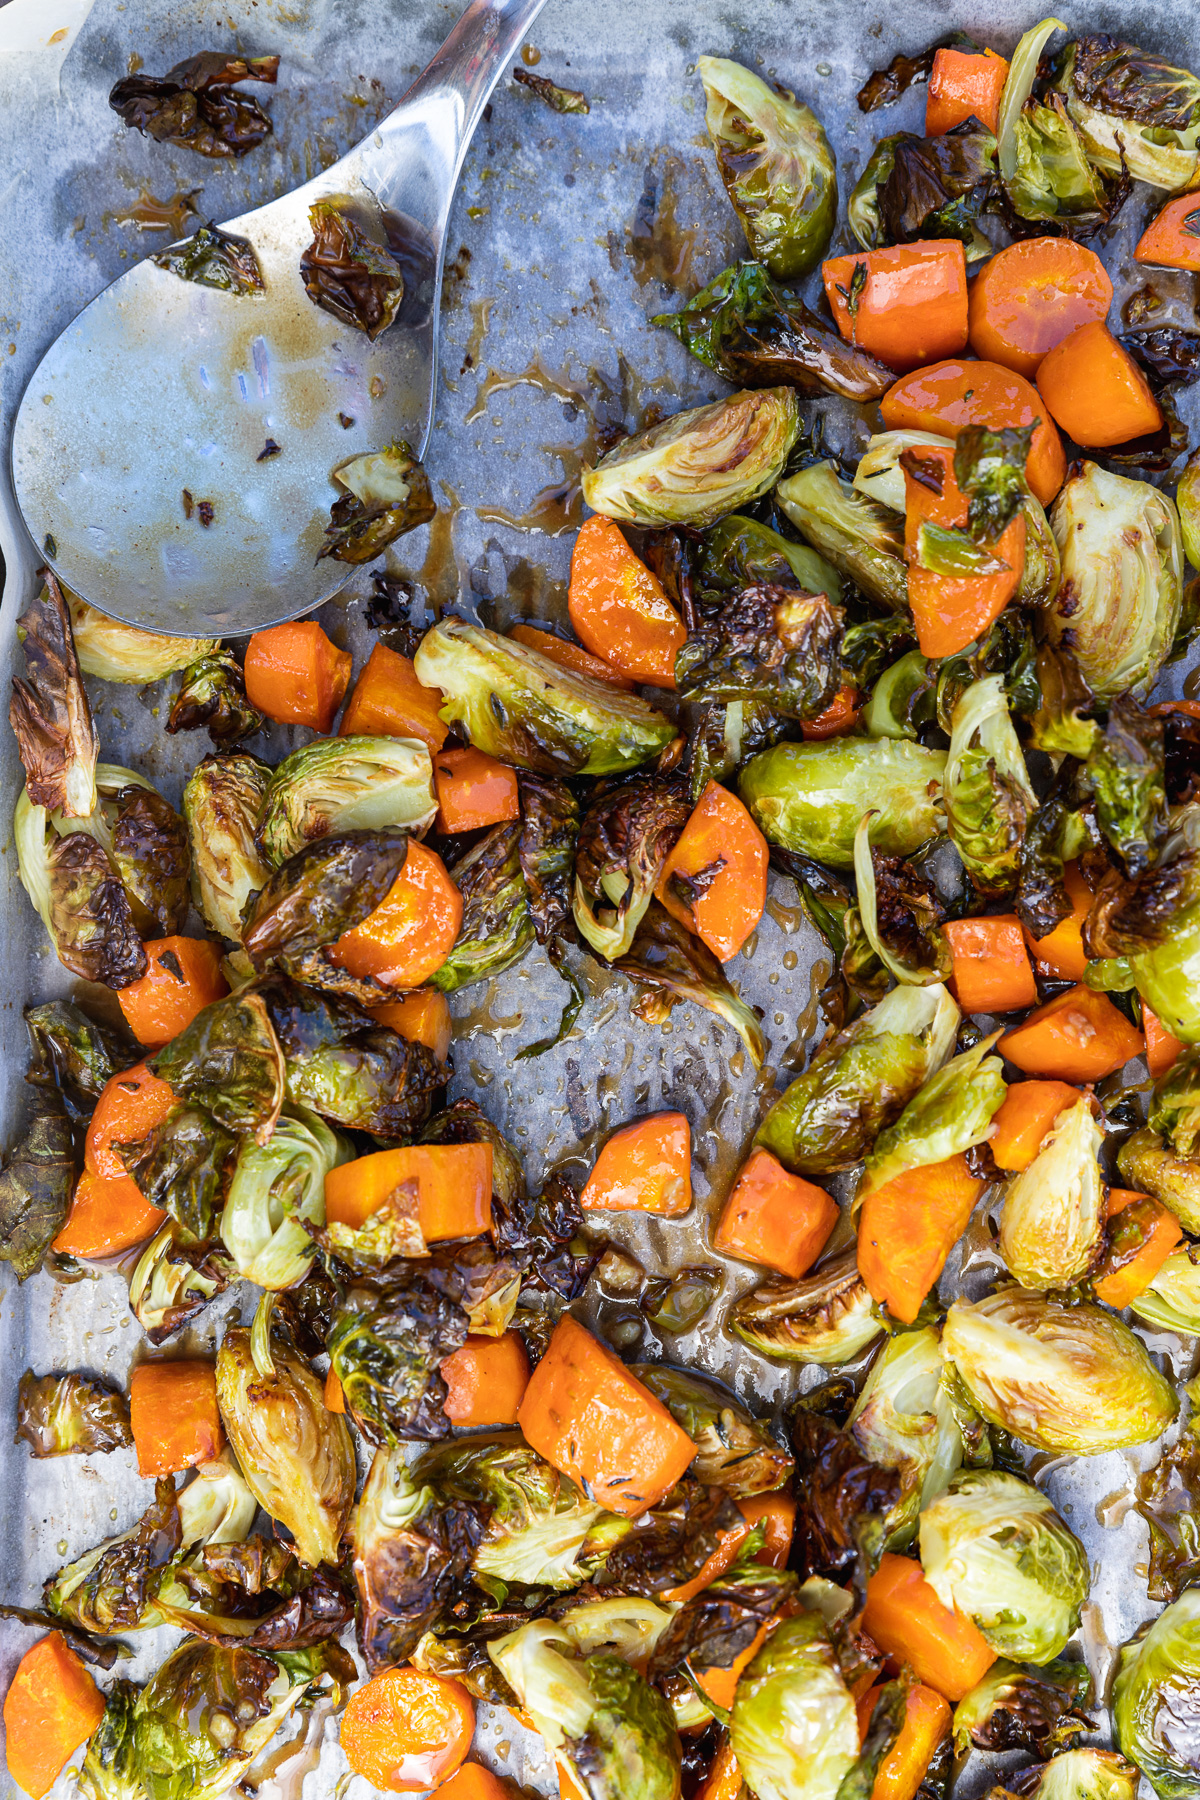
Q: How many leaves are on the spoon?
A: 3